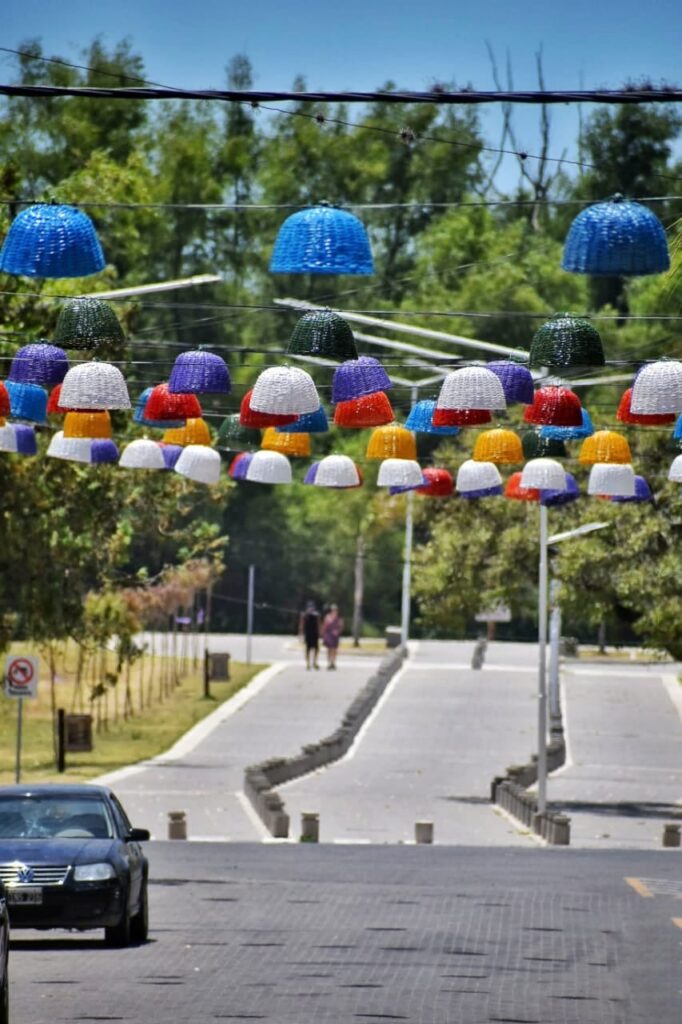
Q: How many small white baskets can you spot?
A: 11